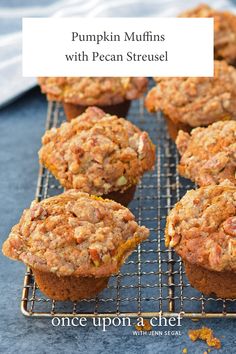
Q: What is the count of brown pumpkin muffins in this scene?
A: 7